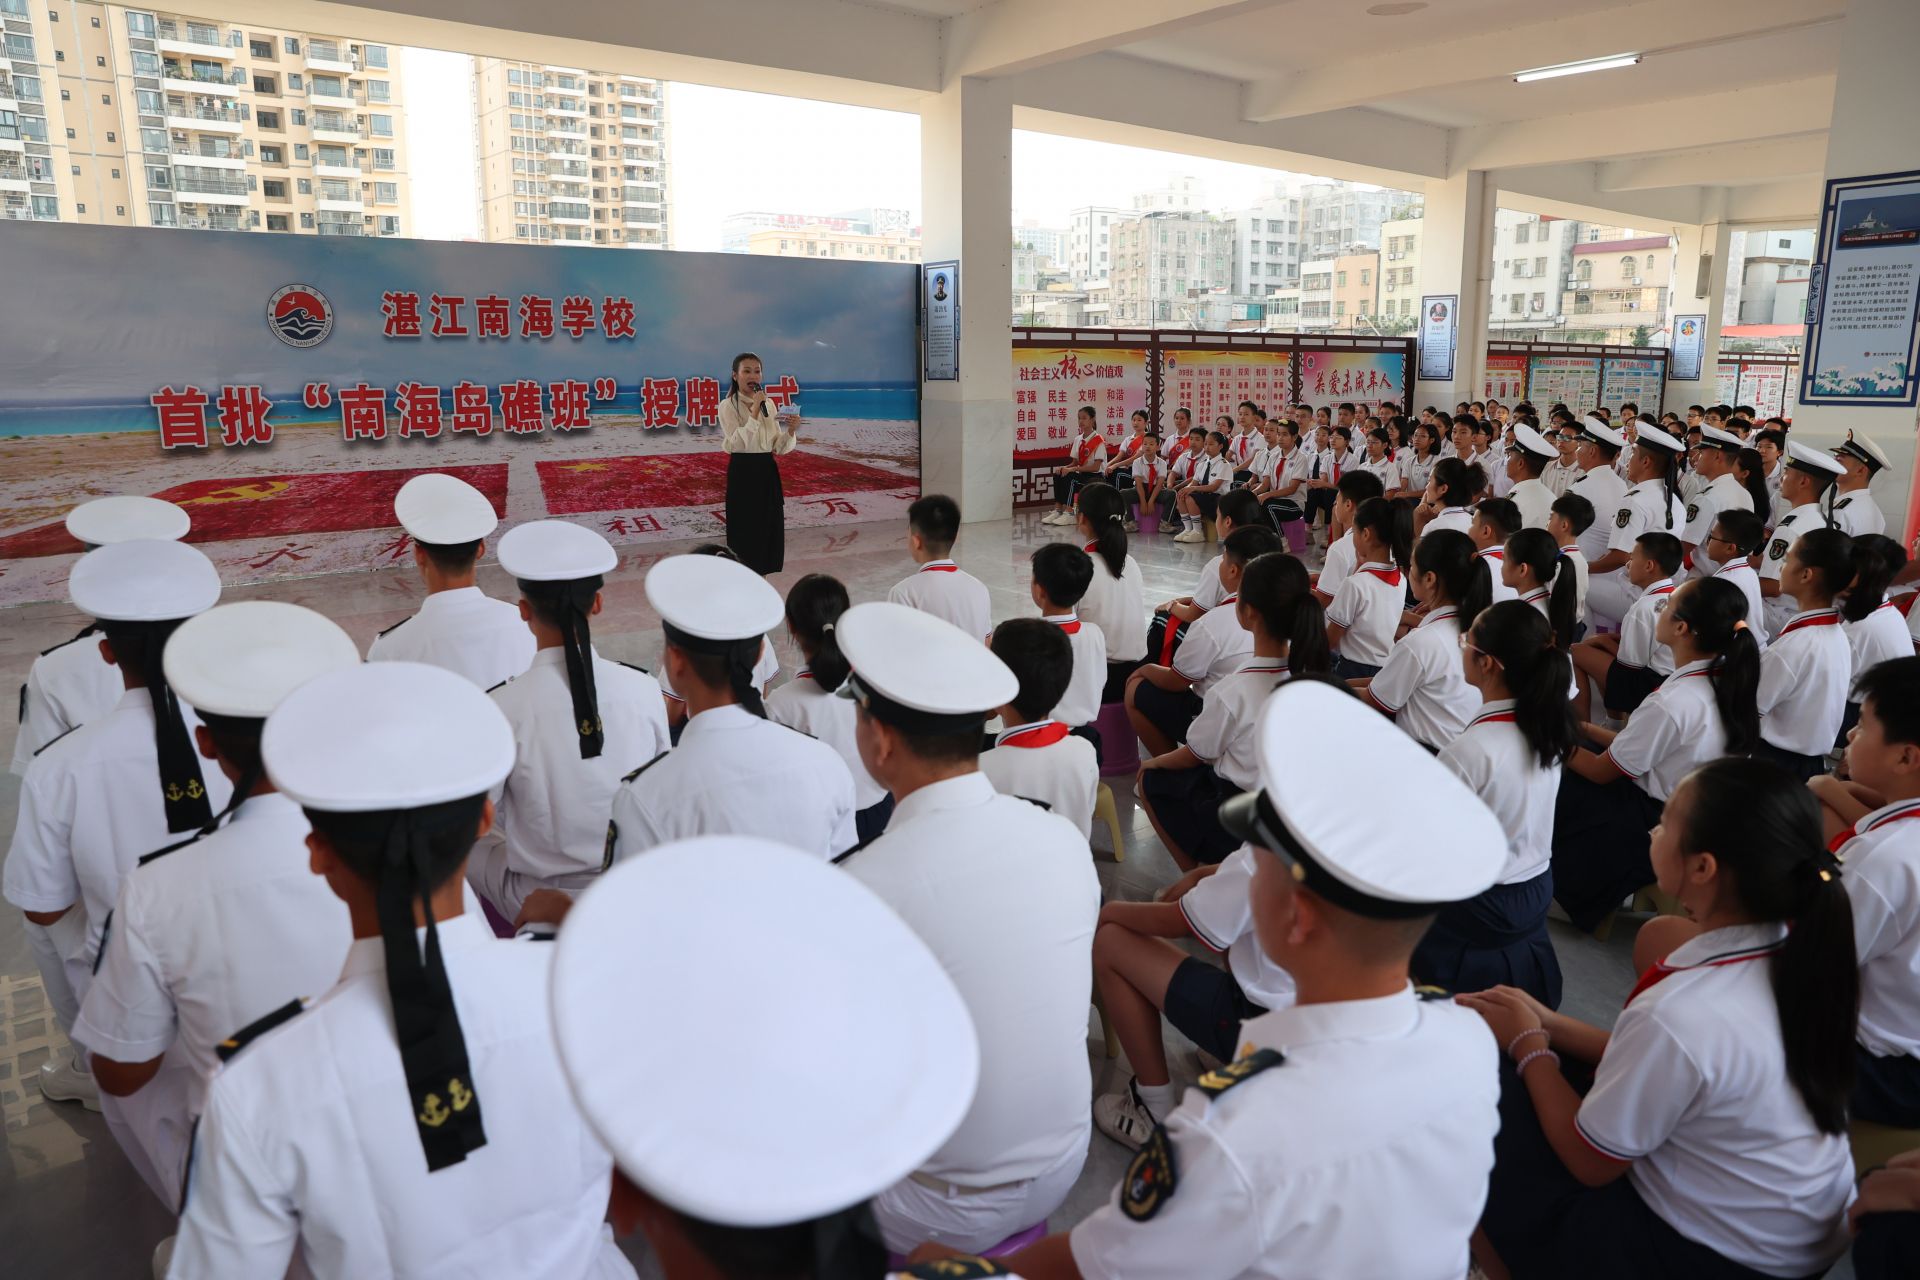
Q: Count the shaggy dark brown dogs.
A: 0